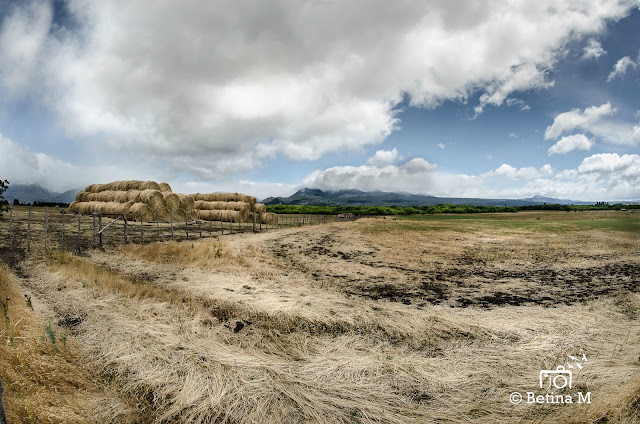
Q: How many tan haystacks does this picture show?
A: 2